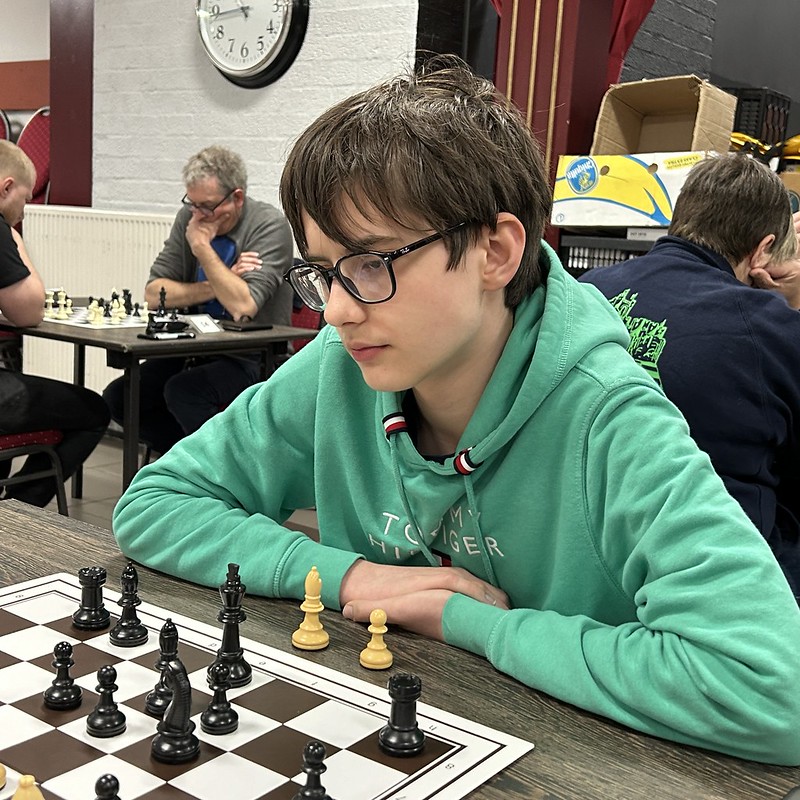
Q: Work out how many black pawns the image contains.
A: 5